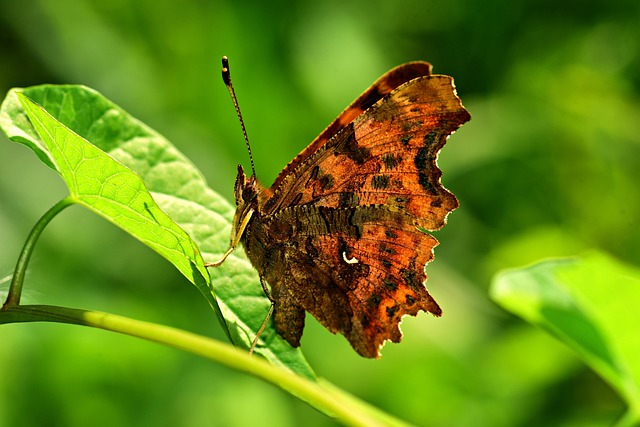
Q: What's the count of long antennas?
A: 1